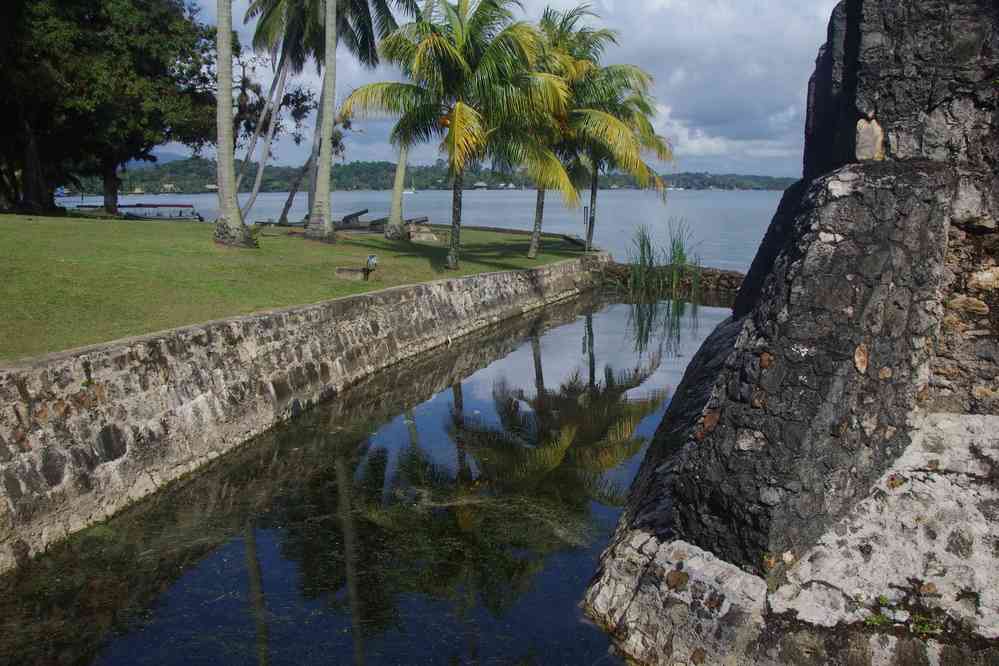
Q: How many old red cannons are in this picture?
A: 0